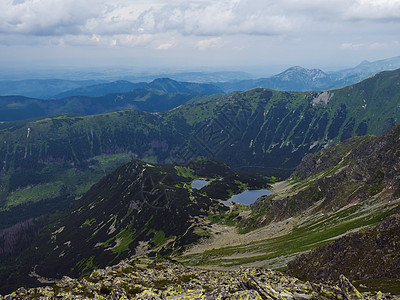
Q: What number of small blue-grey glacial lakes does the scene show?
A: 2